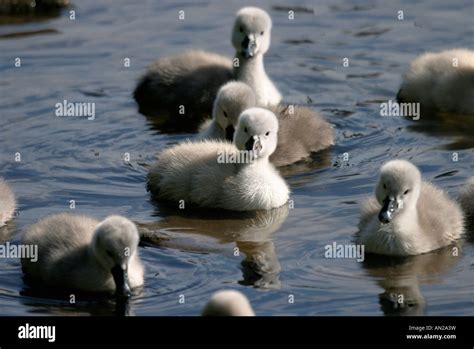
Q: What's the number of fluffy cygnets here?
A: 9